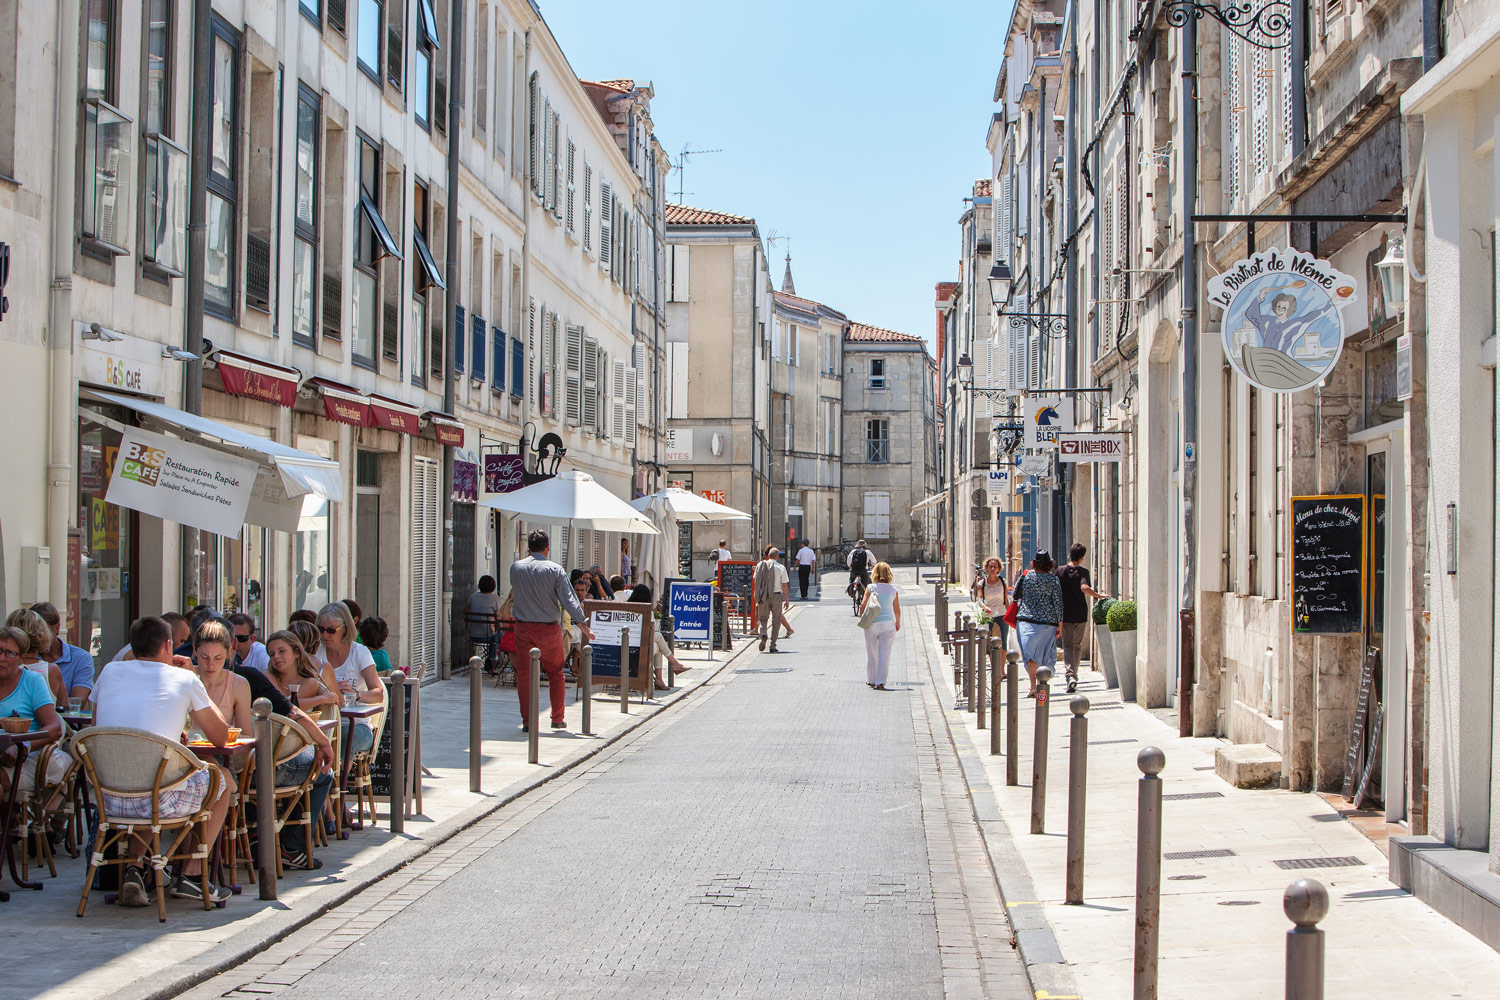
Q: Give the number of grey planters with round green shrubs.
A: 2